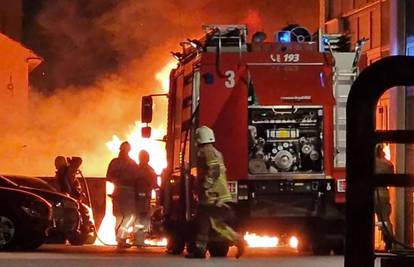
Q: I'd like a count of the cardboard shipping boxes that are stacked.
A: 0